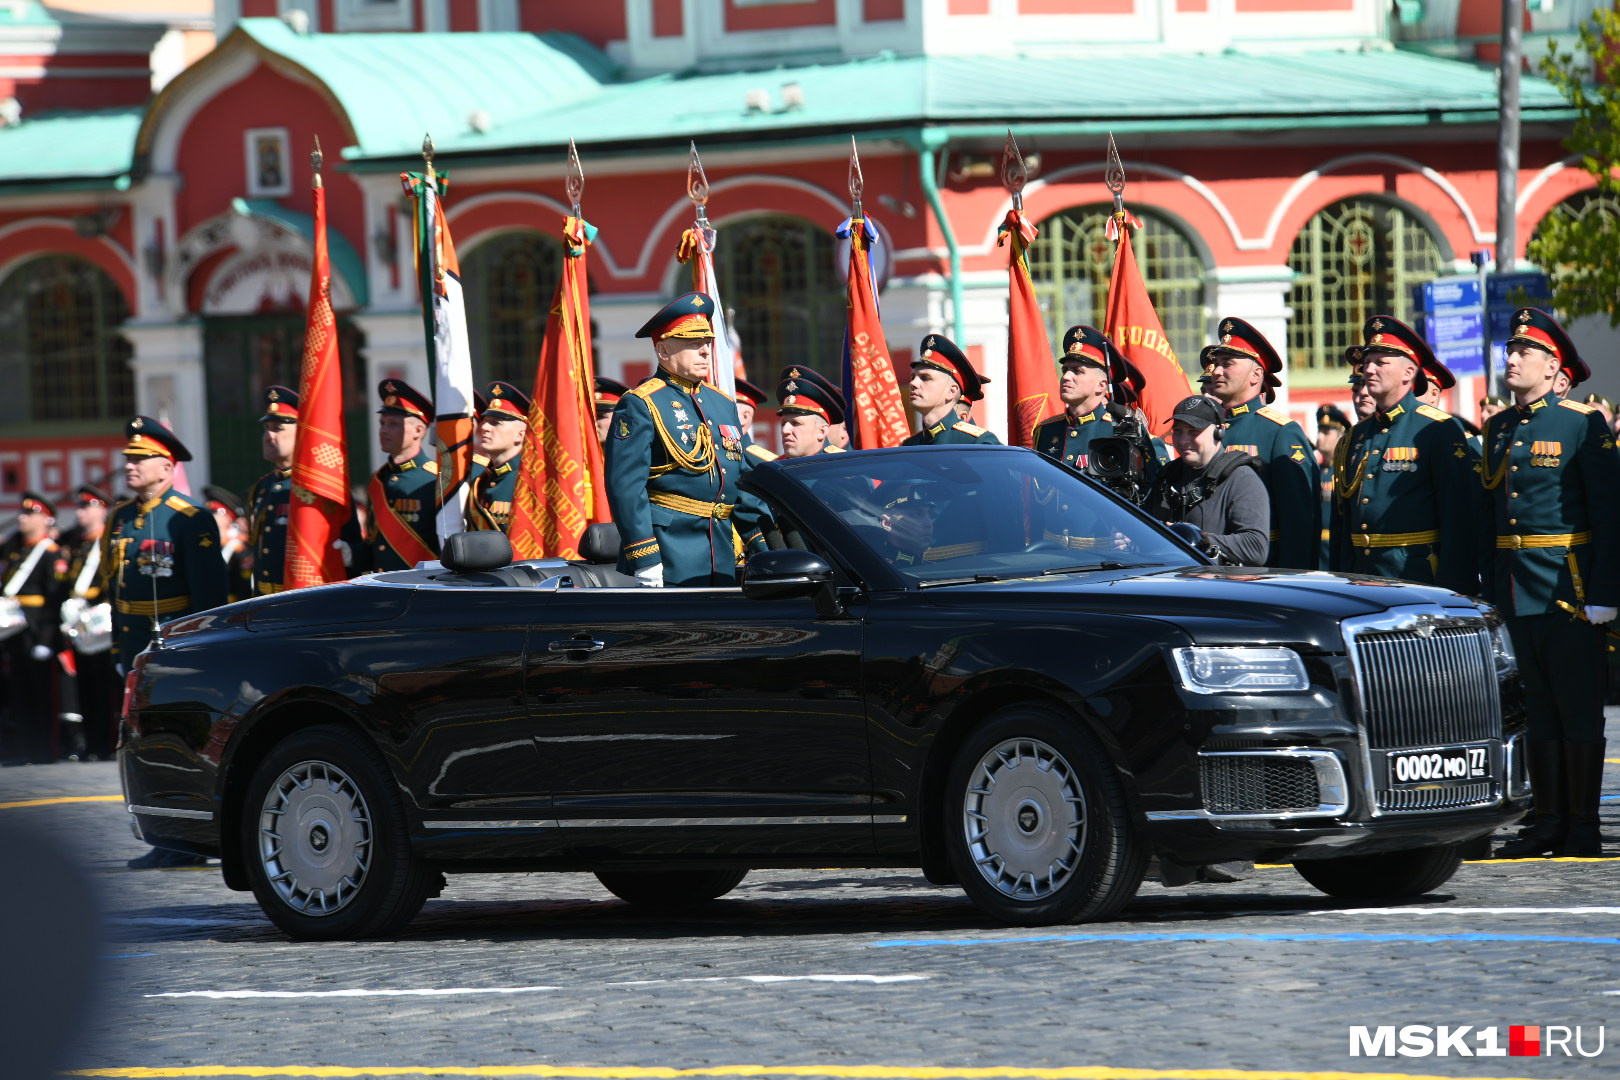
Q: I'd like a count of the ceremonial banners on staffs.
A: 7